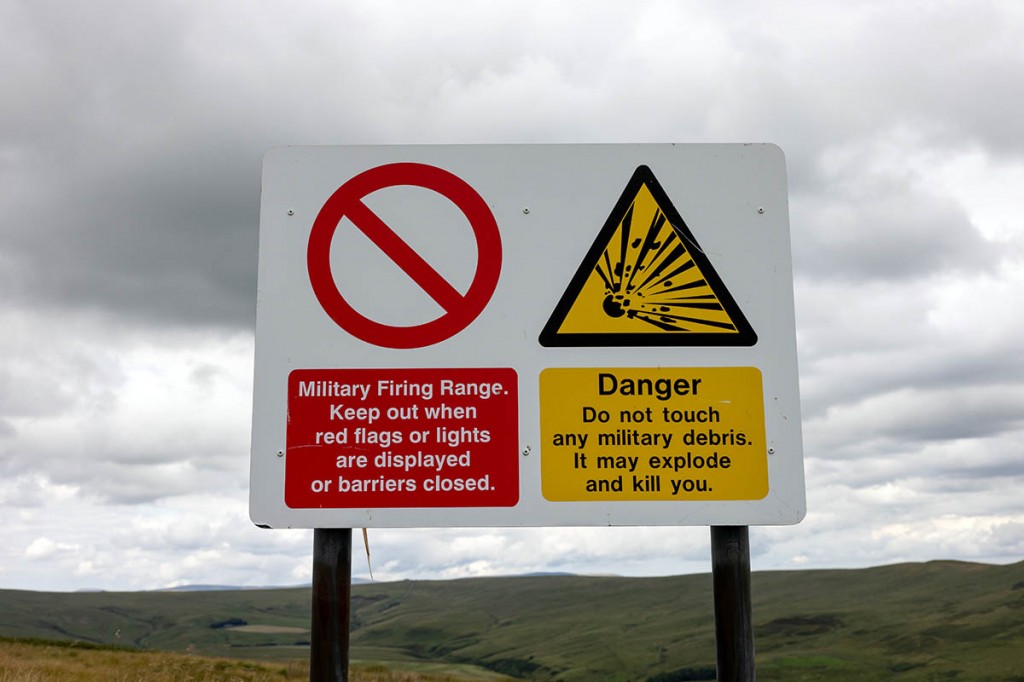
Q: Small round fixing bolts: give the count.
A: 6